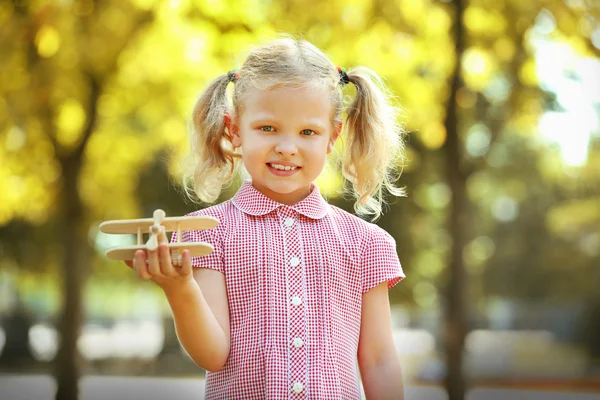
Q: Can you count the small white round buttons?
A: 5